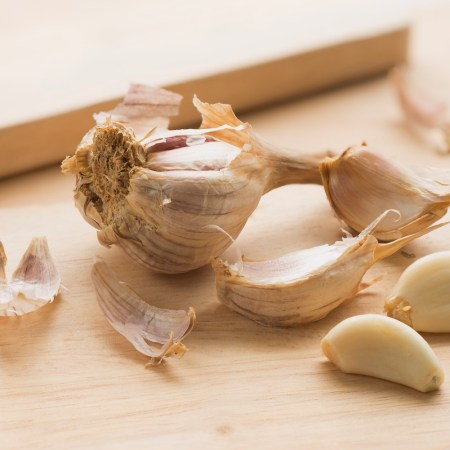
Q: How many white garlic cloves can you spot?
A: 2